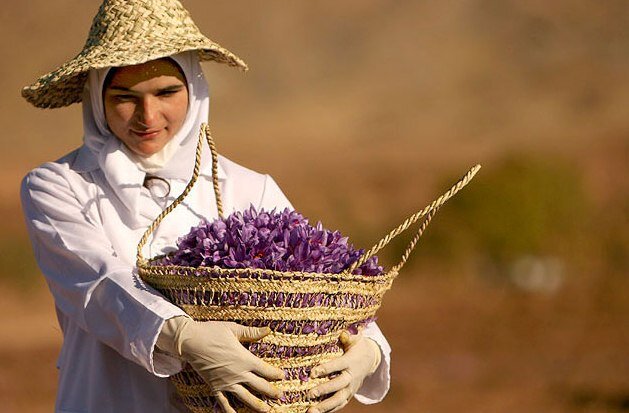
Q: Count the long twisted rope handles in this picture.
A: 2